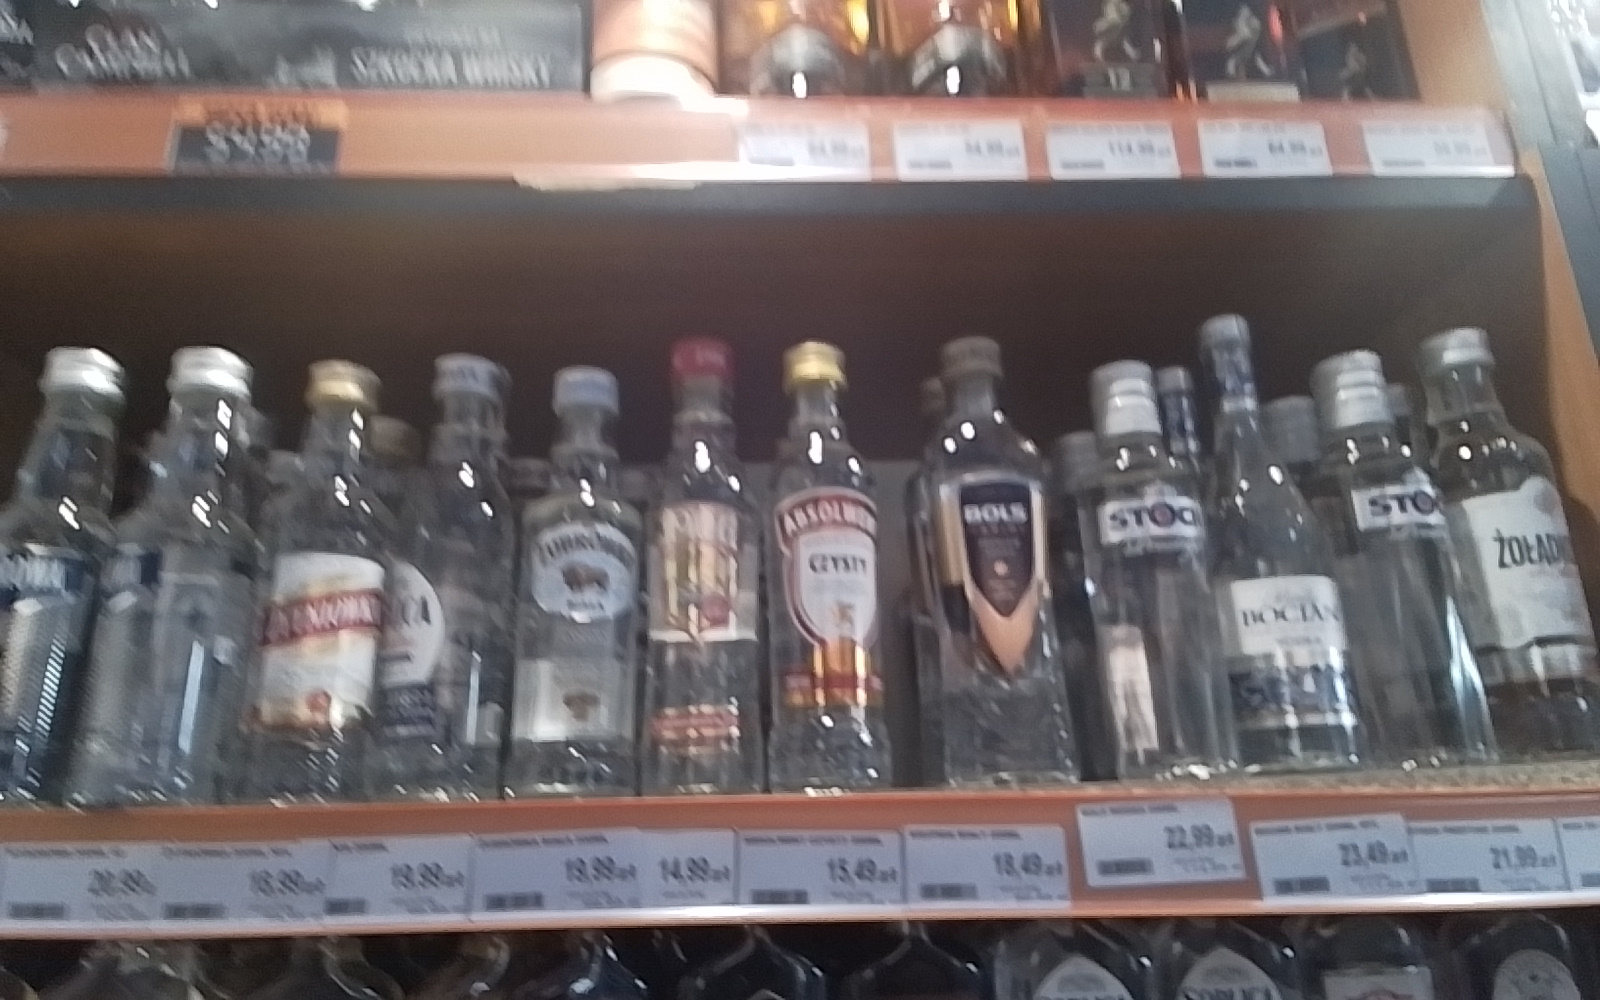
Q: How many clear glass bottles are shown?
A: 12